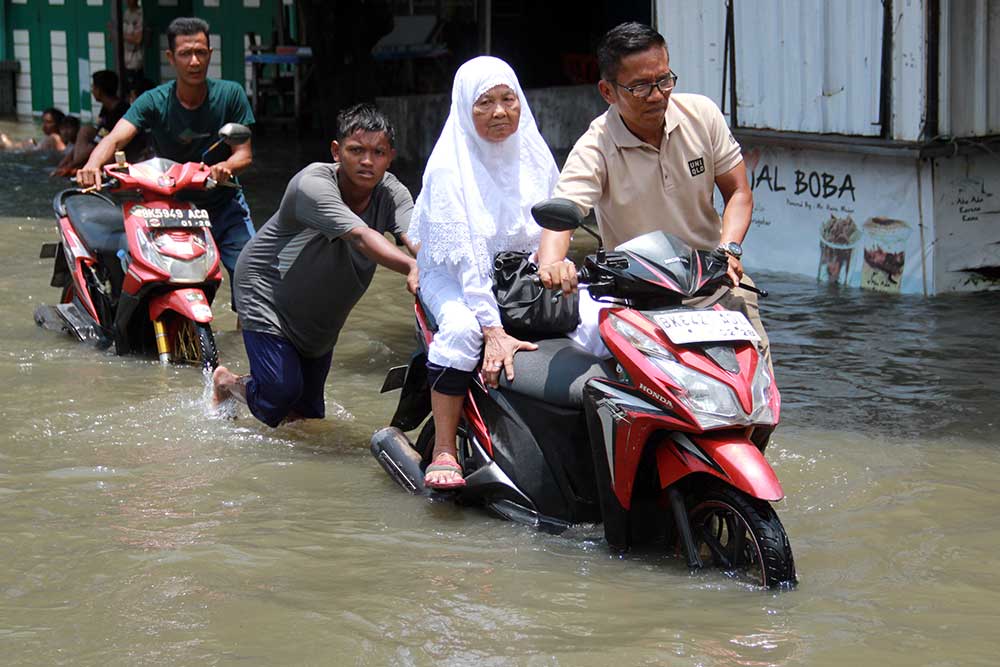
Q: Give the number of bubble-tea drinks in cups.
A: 2